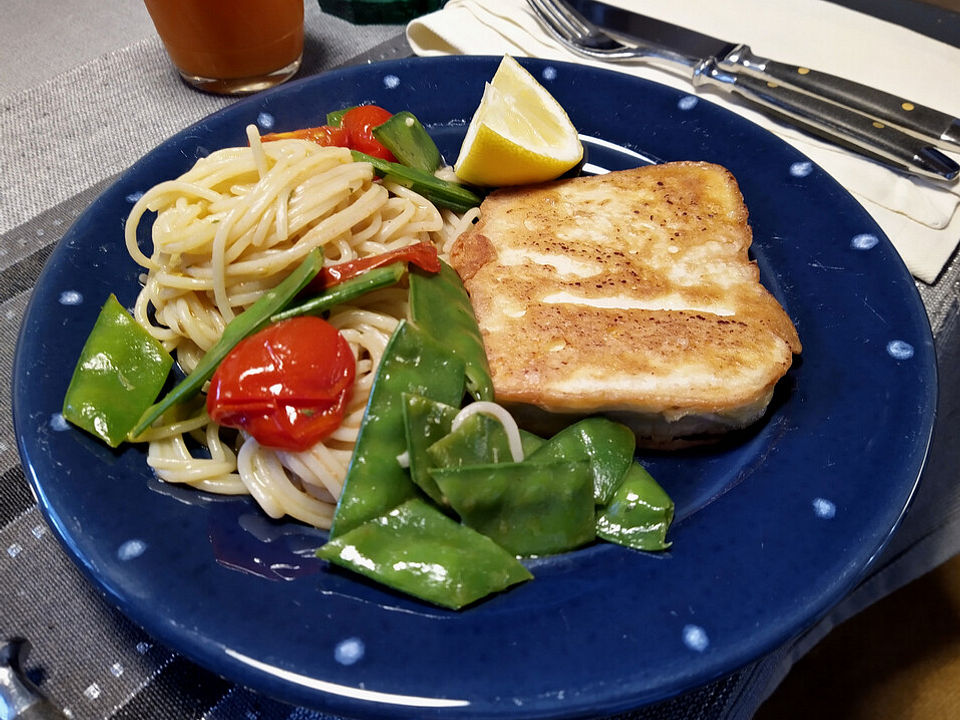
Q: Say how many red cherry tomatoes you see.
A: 2